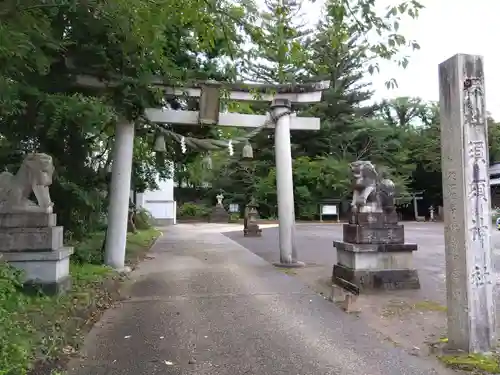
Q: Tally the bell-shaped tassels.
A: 3